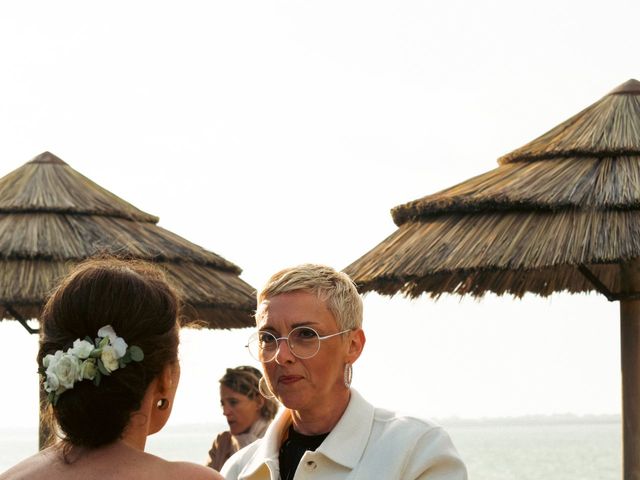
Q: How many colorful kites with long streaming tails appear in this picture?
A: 0